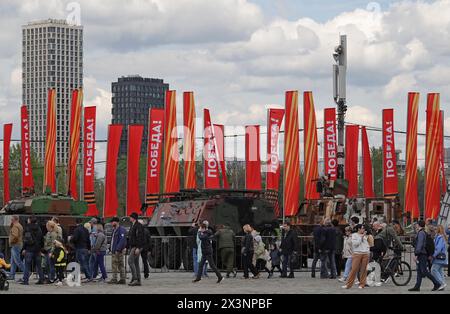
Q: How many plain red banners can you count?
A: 7